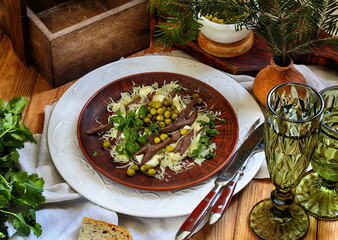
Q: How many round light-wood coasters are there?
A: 1